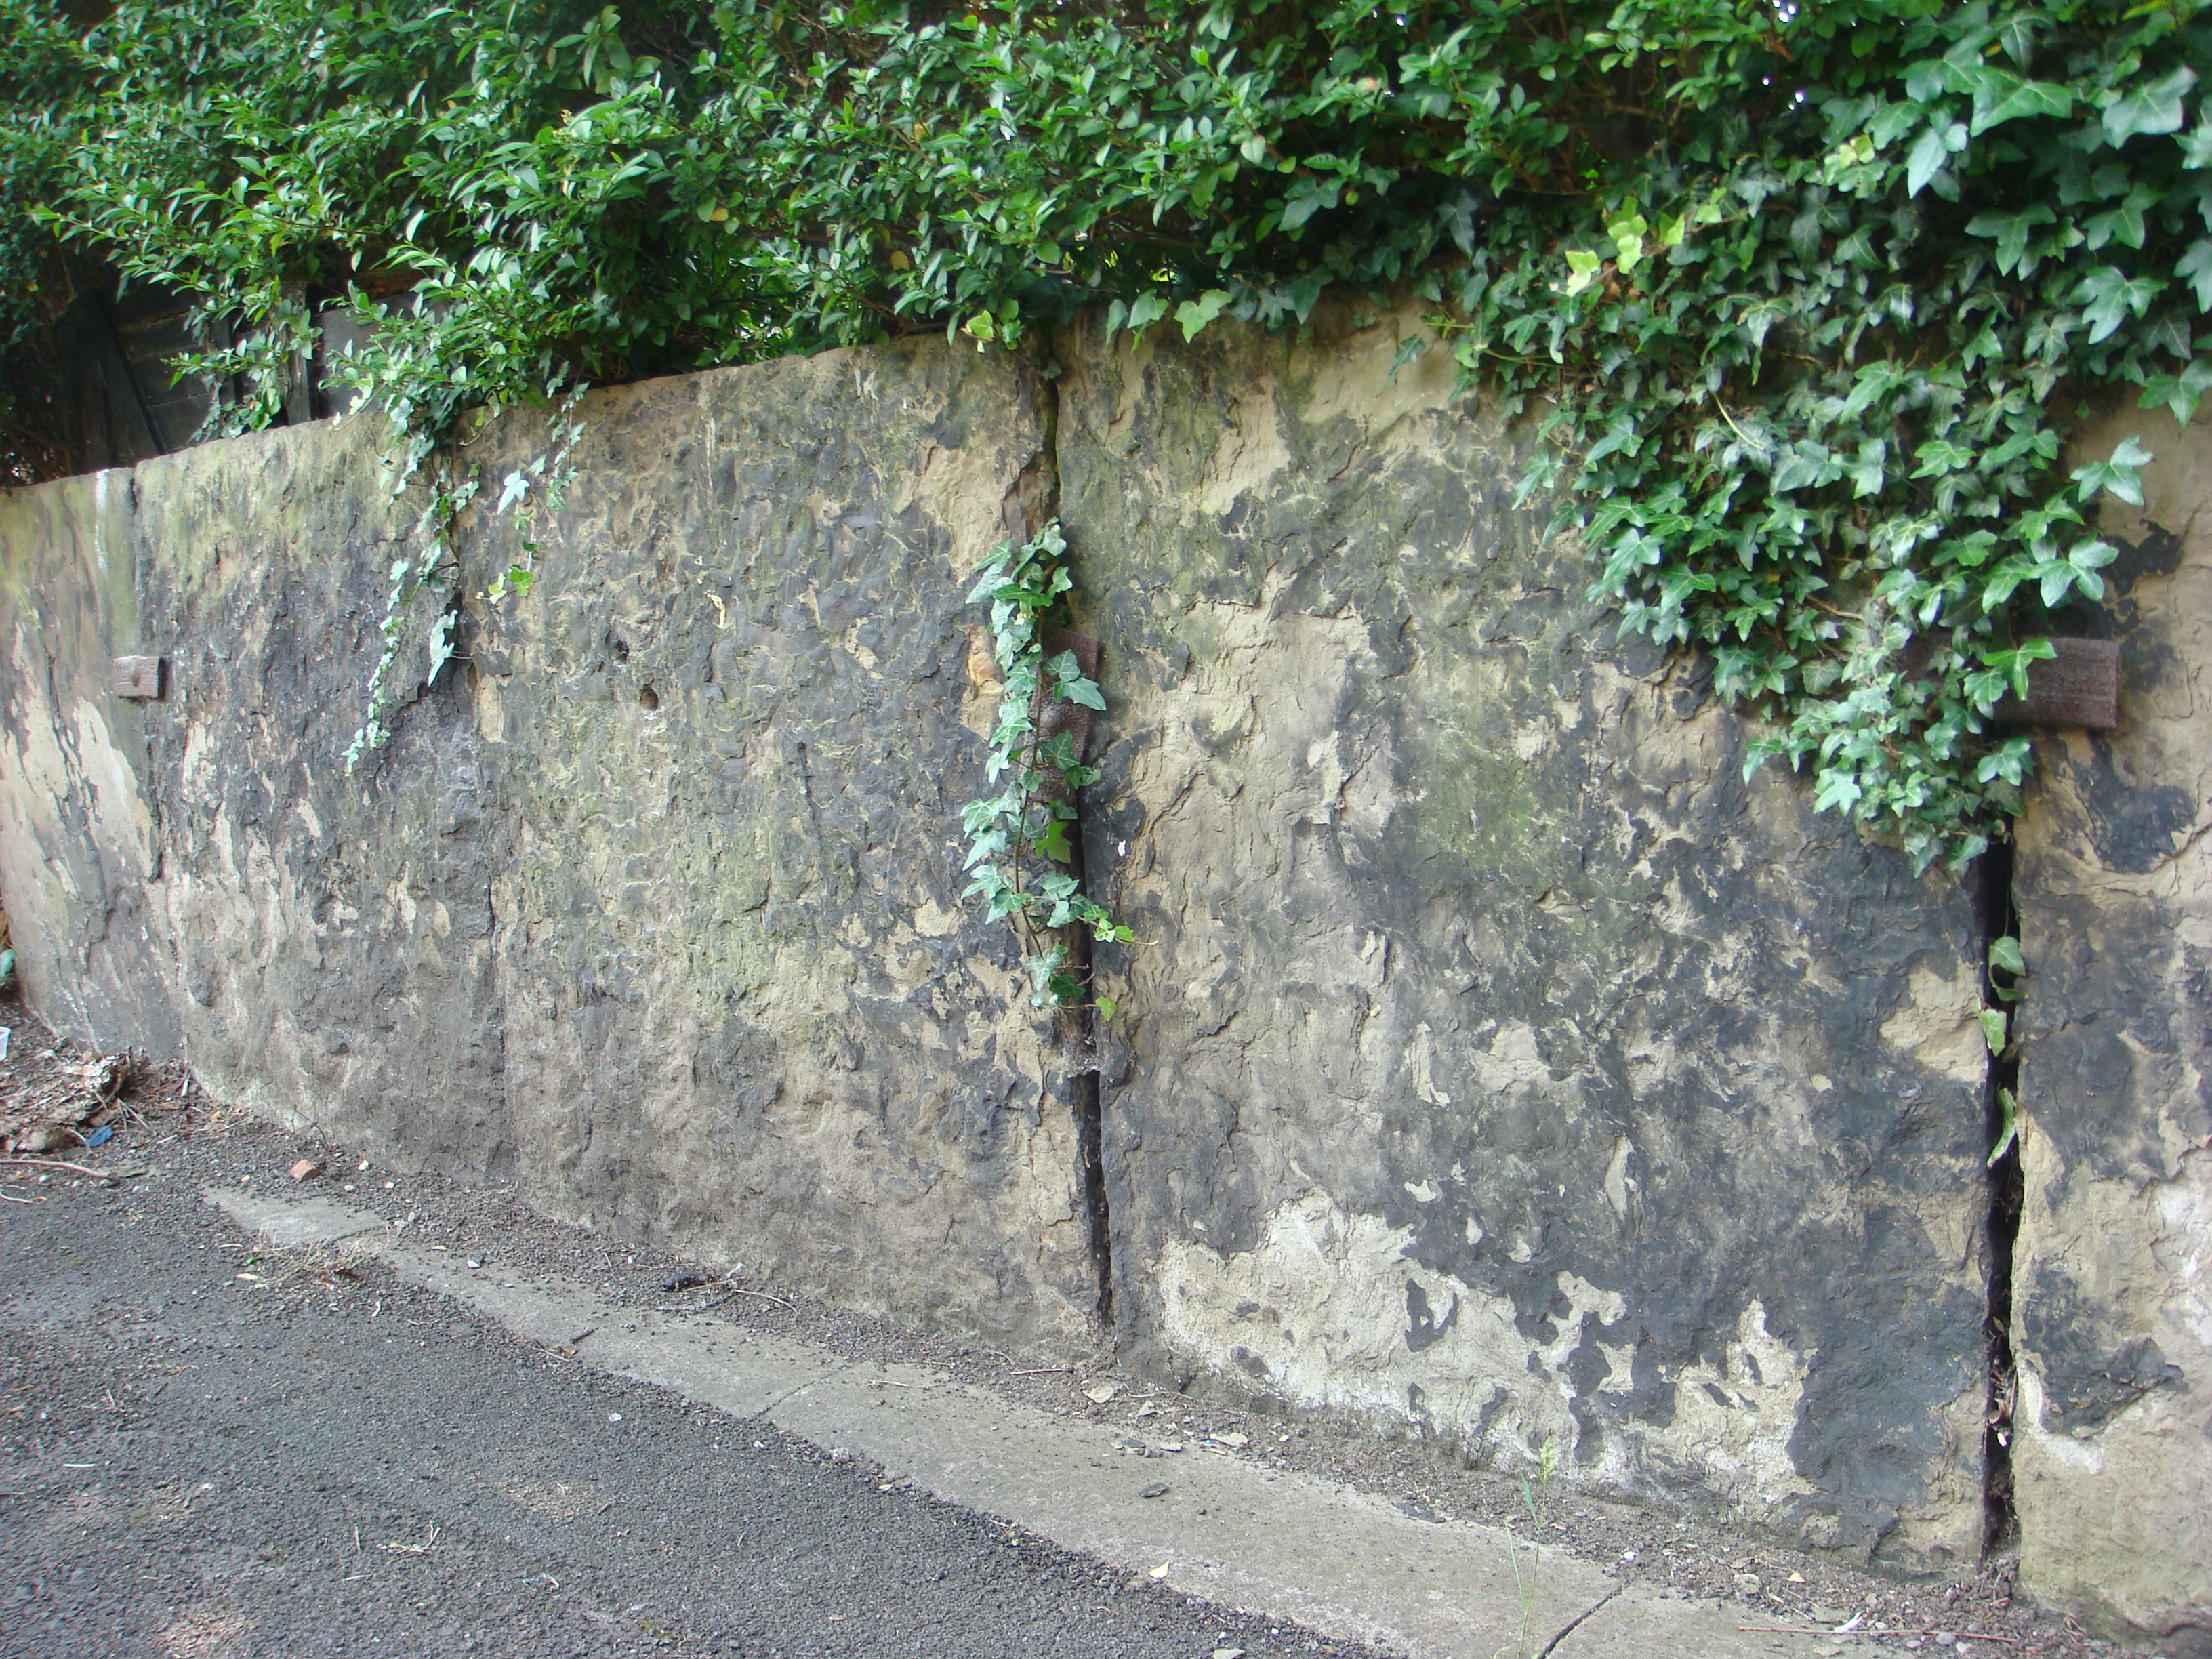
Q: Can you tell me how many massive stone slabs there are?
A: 5